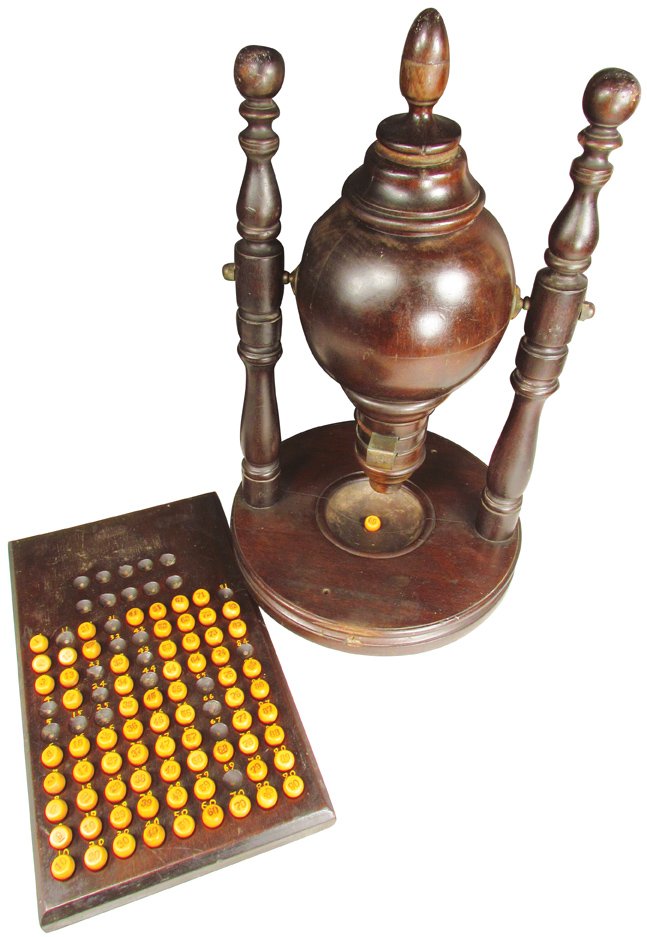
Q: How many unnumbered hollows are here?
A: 10